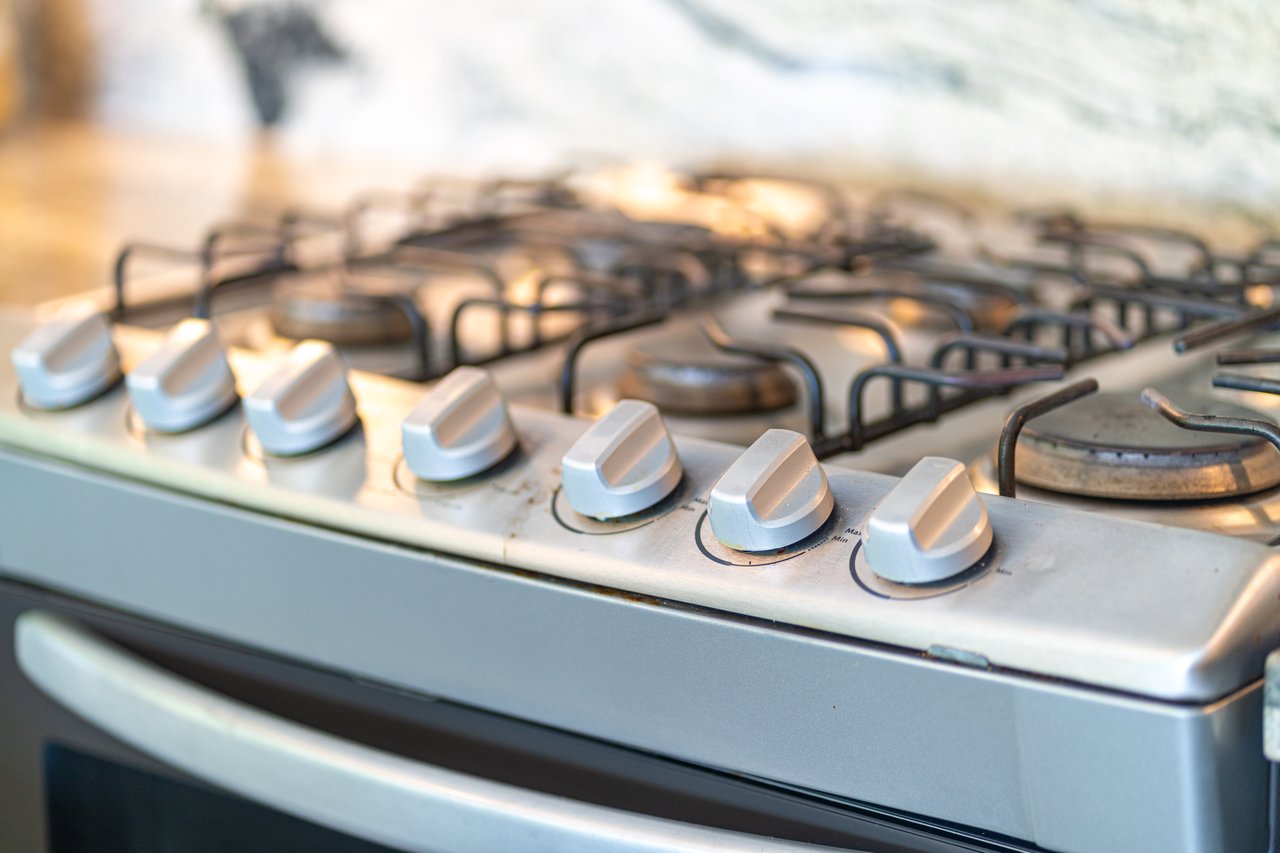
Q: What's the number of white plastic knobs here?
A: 7